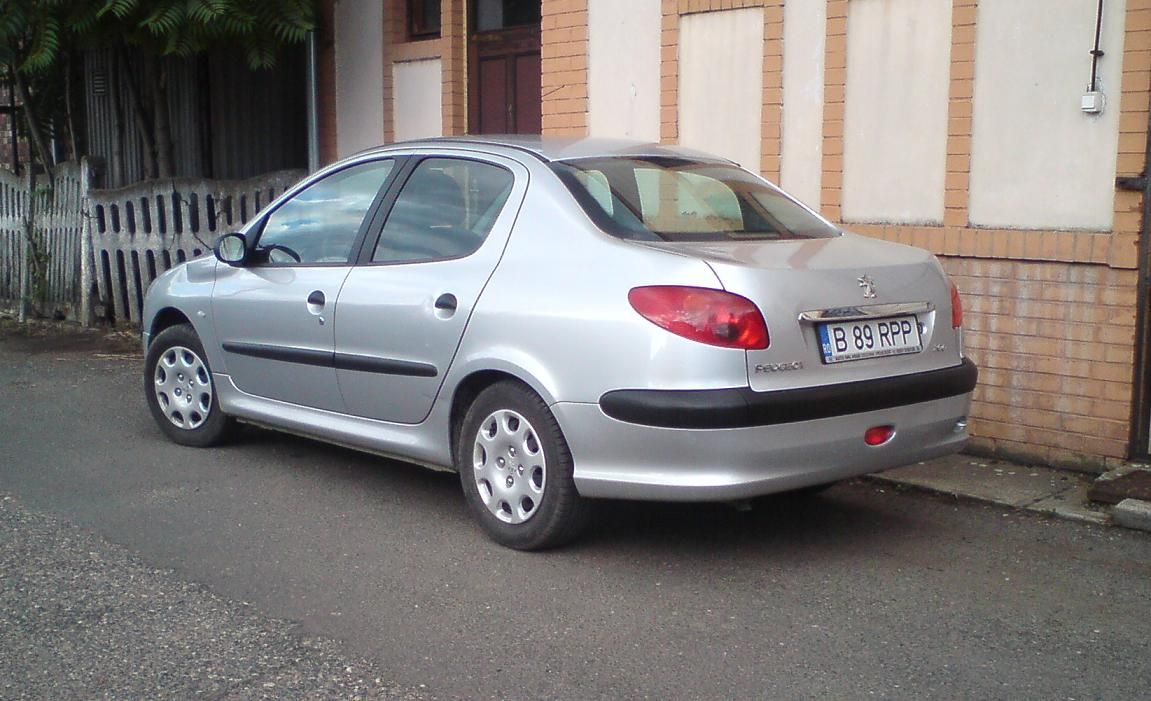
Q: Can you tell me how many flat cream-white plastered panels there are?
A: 7